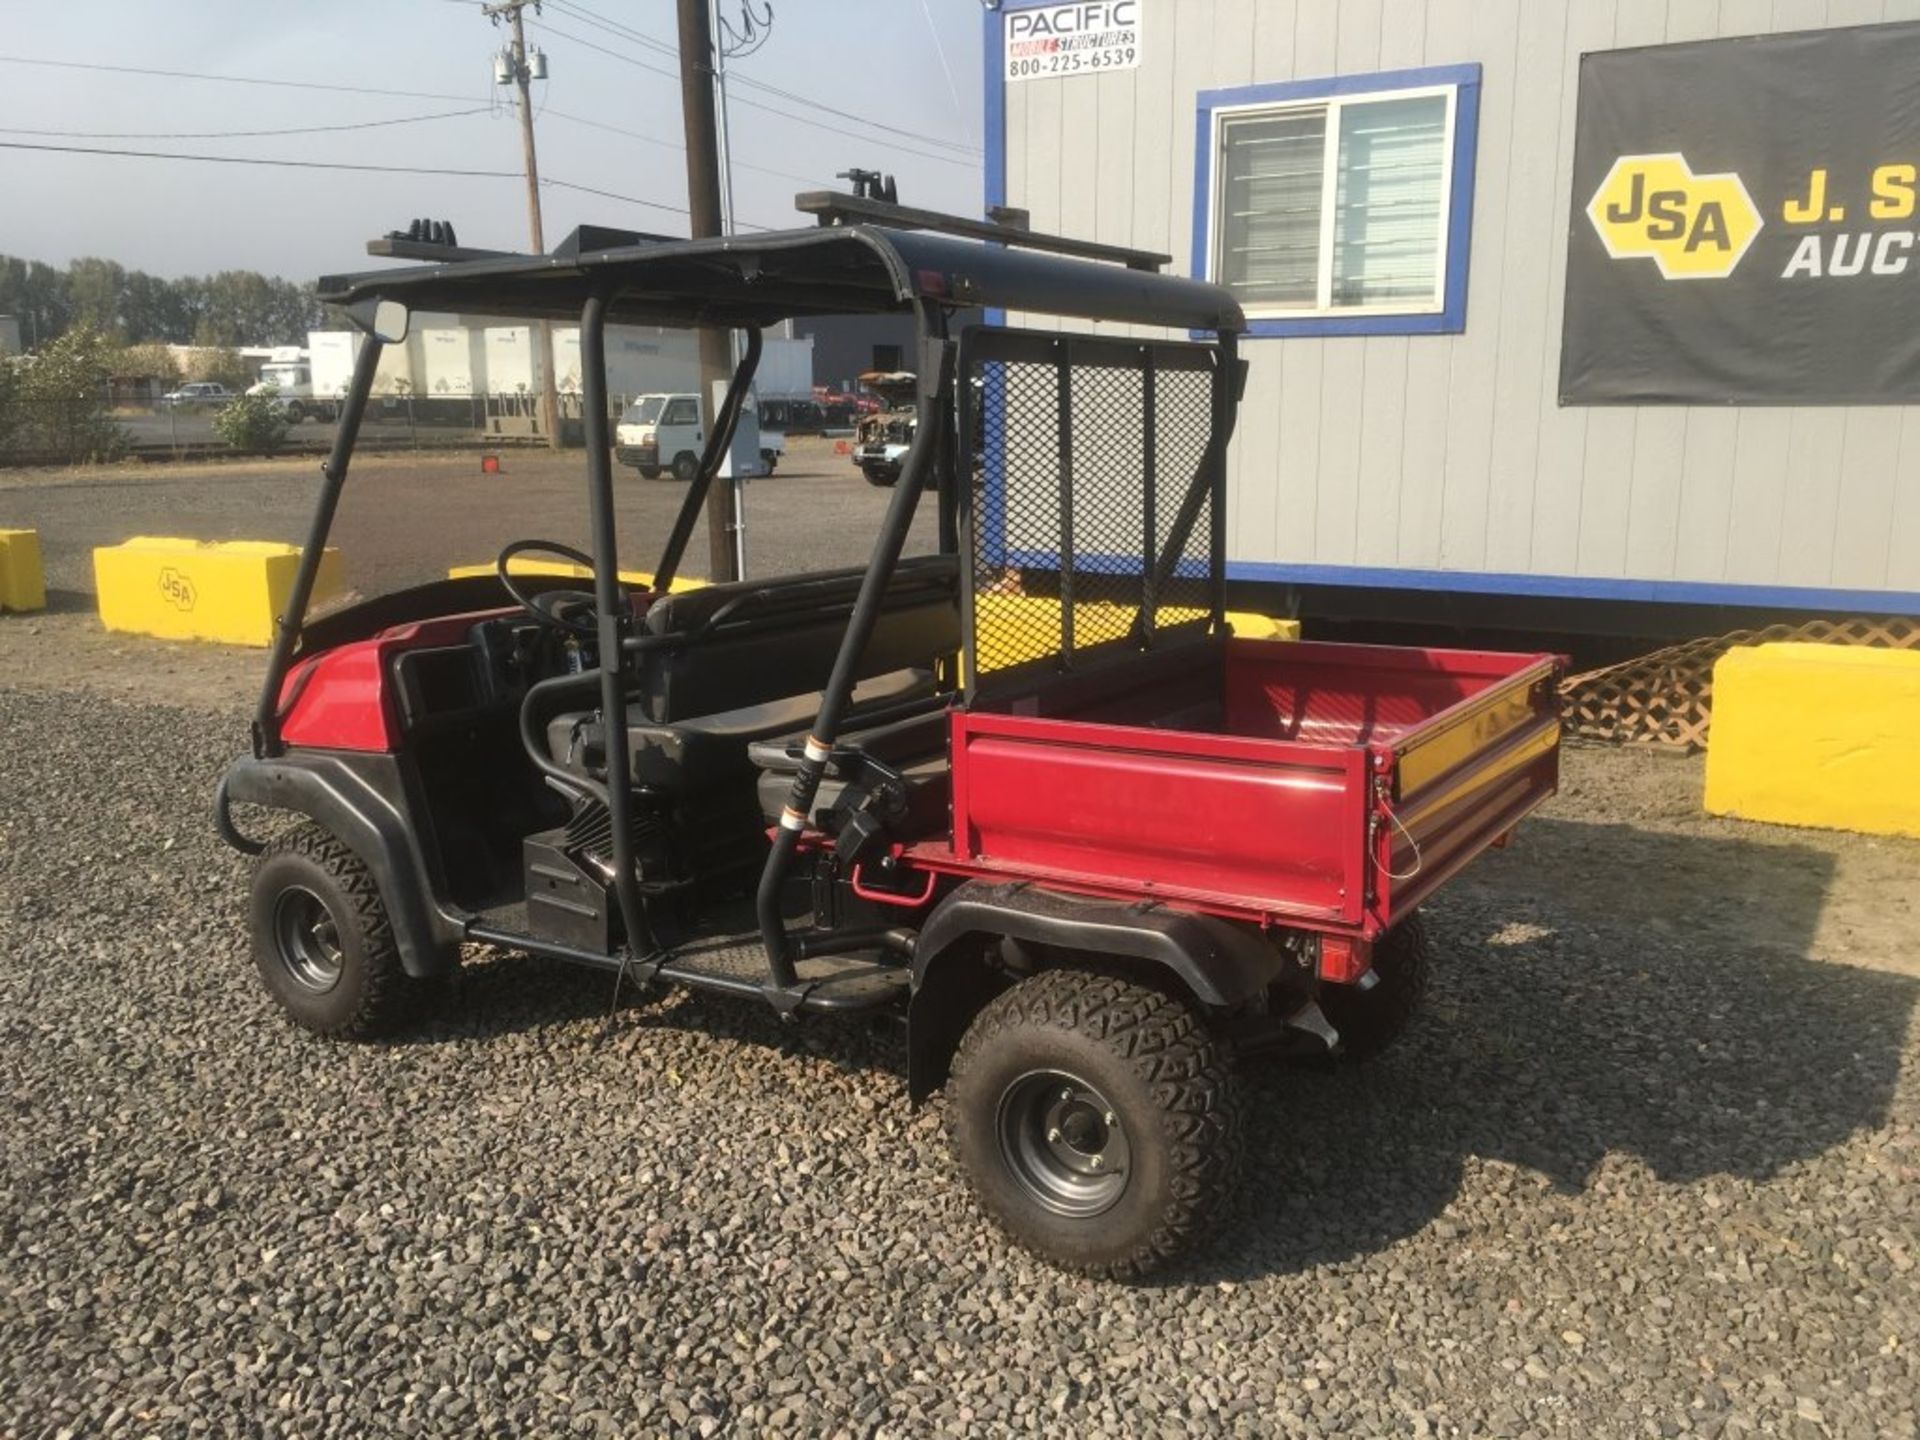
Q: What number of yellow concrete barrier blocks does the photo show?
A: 5